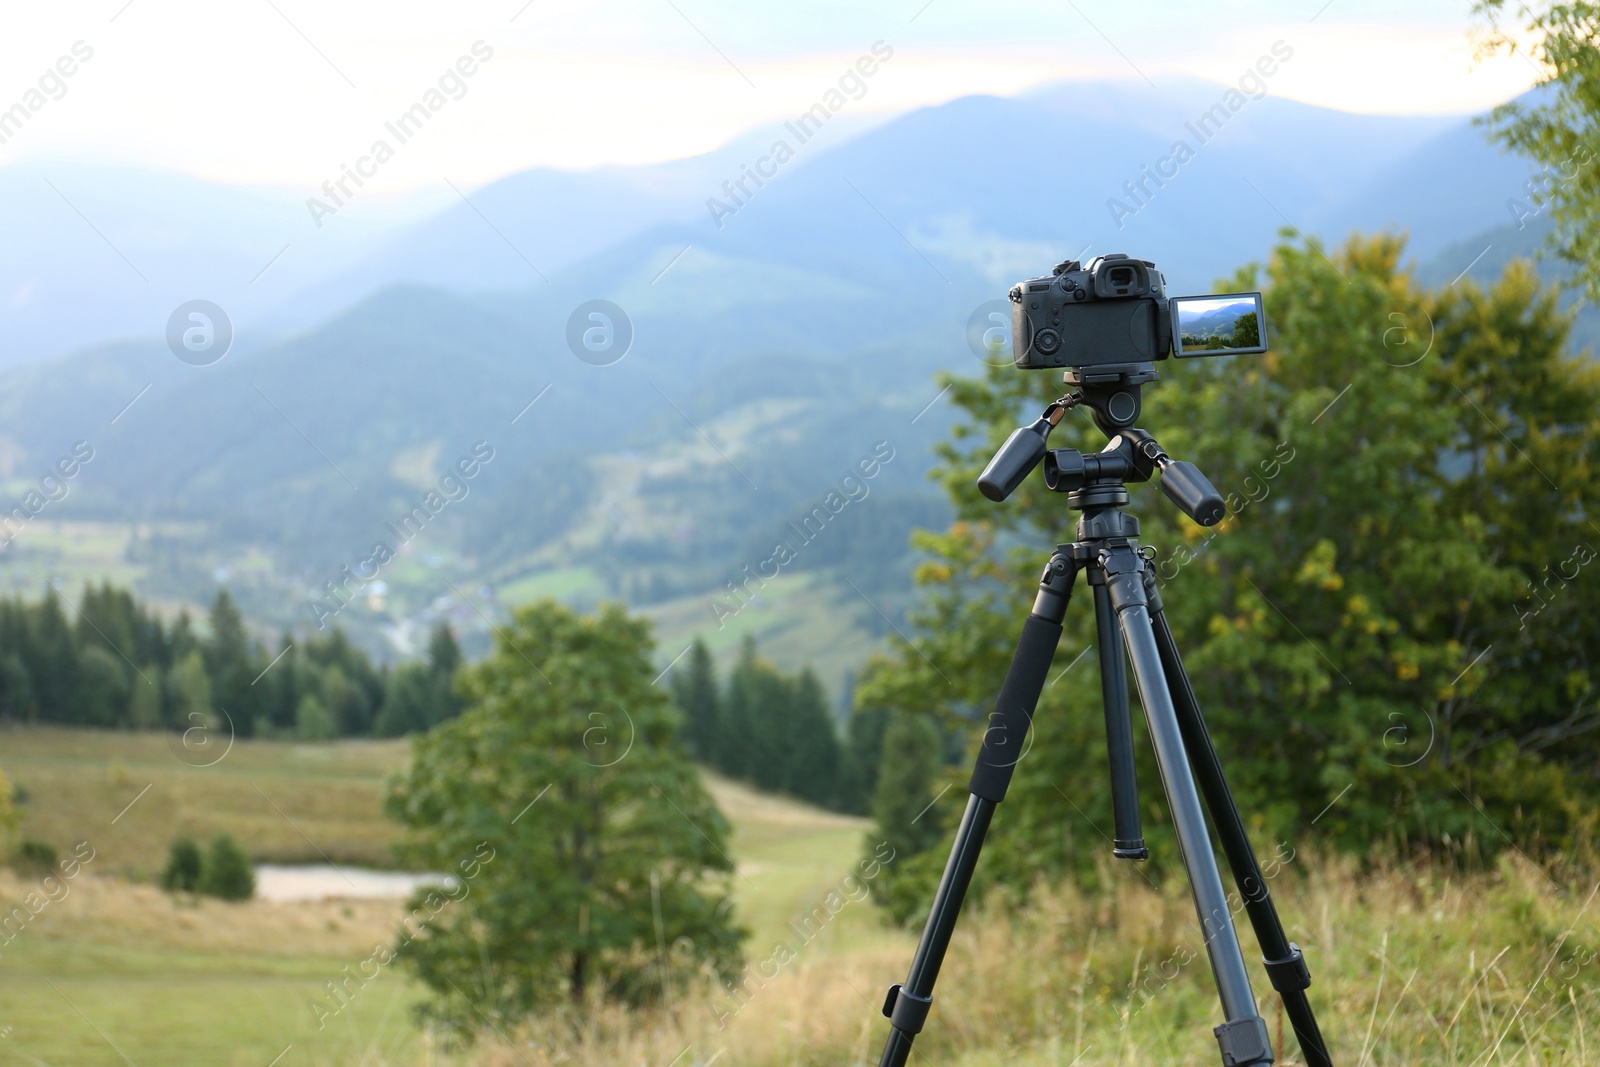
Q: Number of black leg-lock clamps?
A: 3